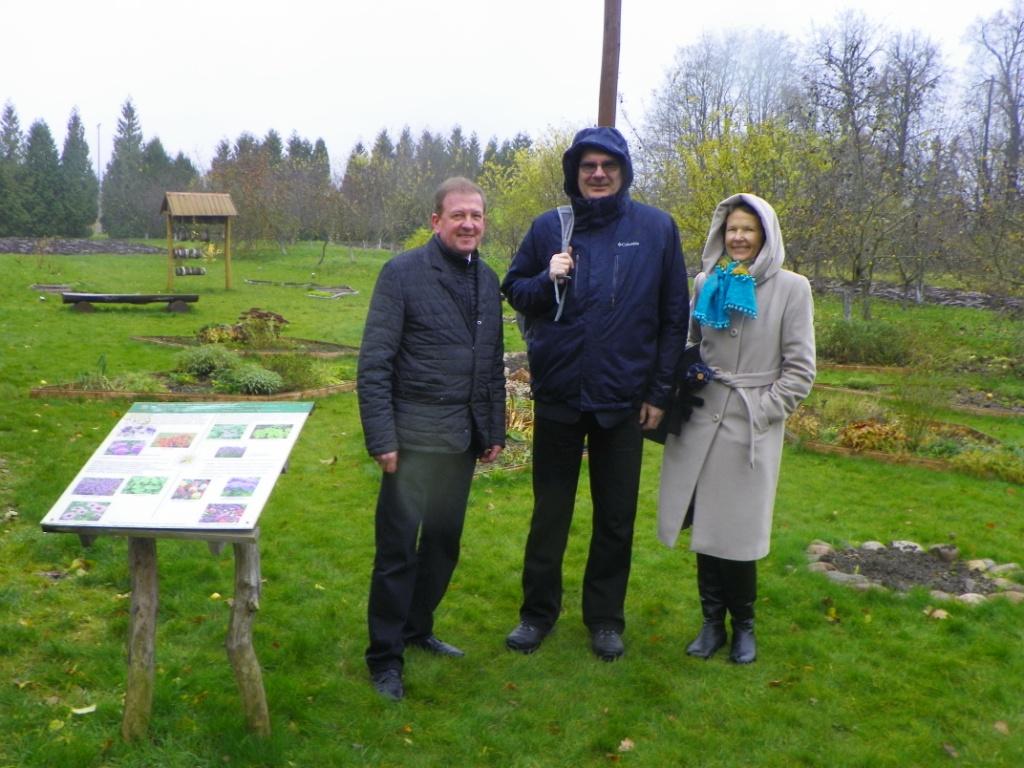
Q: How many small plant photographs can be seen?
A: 12